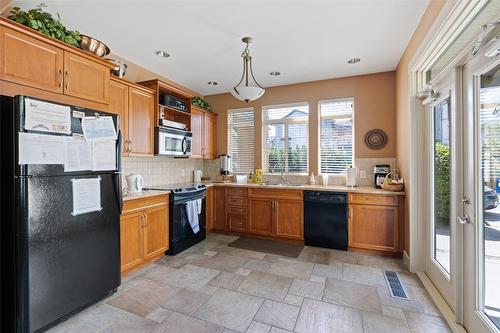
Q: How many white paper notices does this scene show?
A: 6